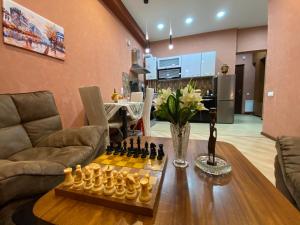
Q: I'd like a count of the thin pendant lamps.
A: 2